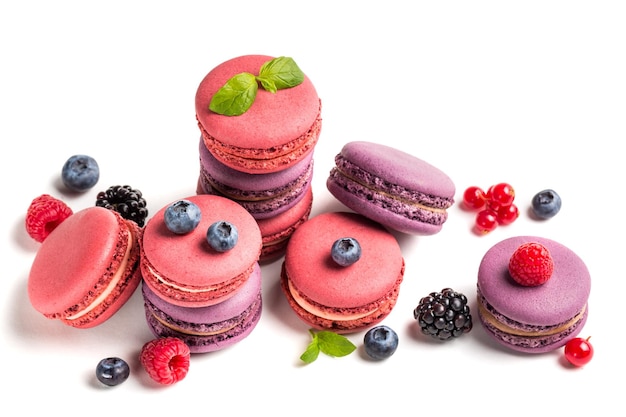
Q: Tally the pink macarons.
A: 5